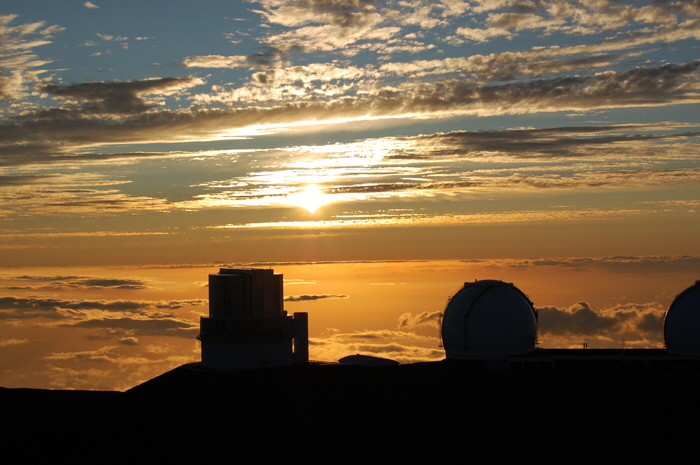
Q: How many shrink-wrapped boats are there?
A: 0